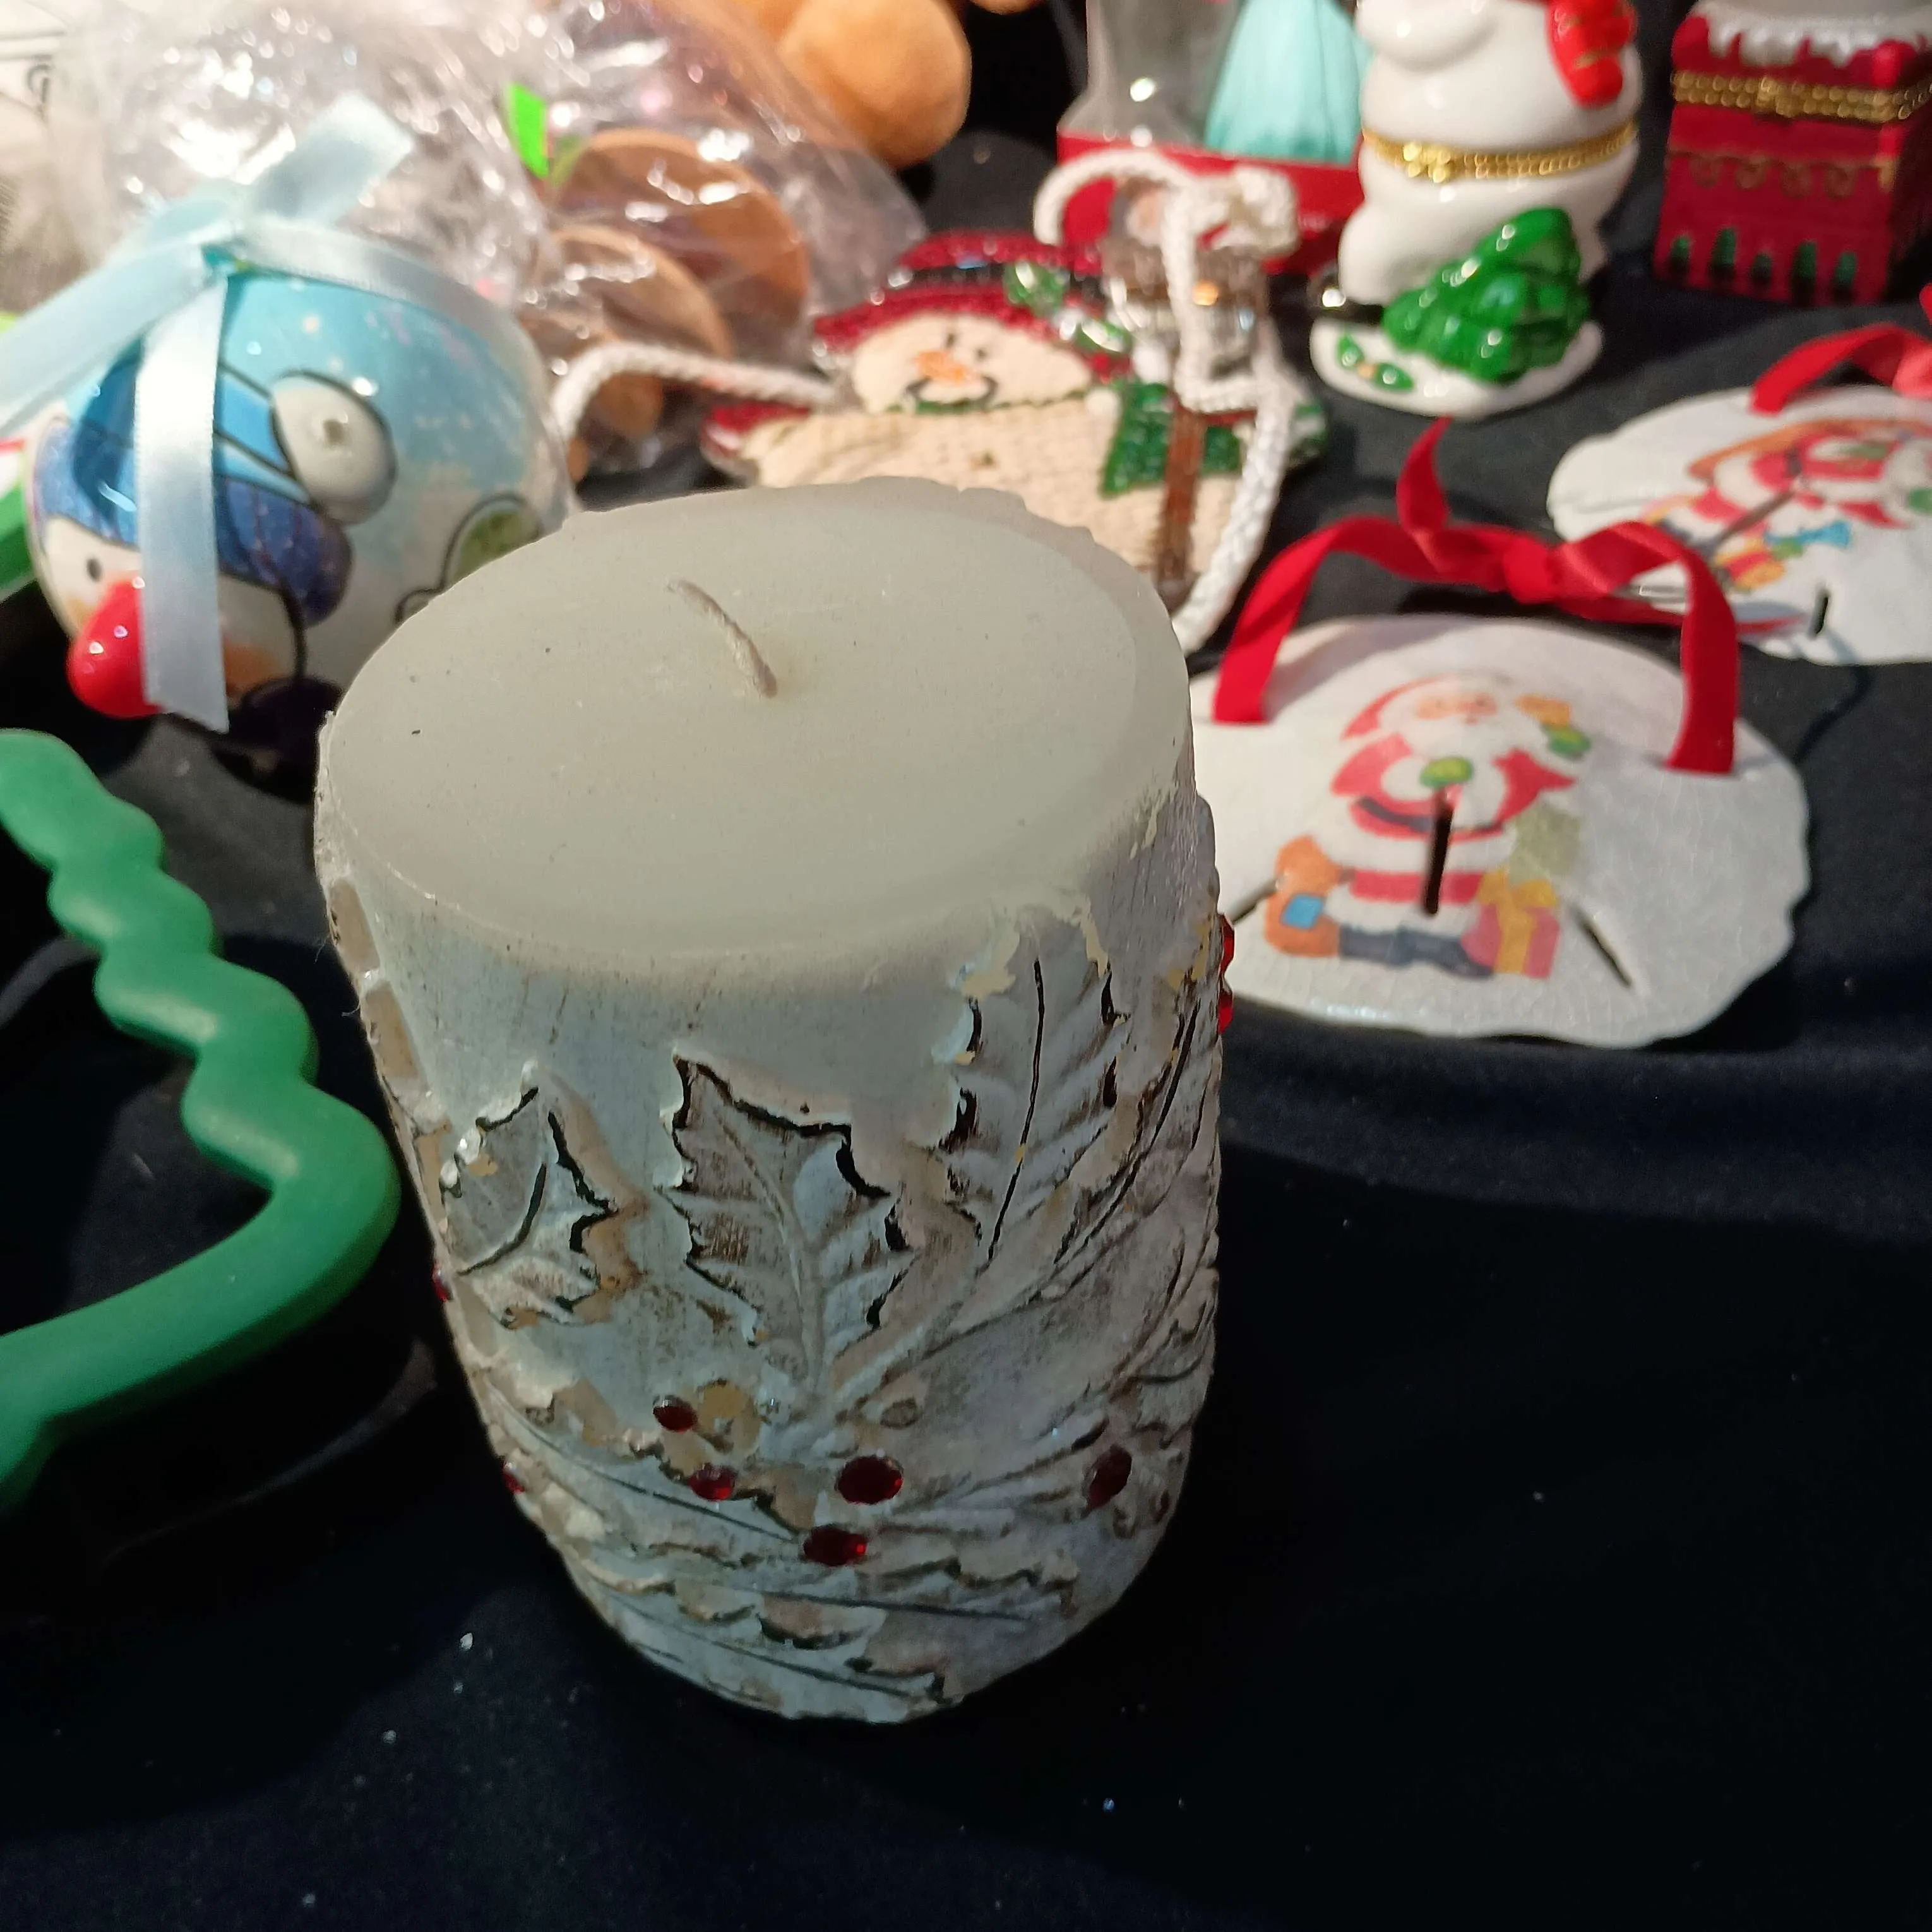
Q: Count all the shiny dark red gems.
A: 9